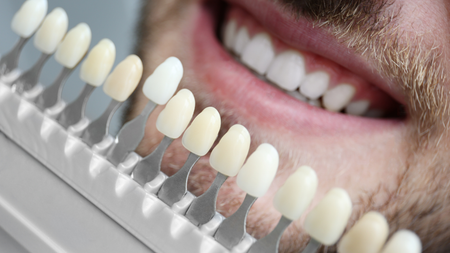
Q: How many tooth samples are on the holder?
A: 14